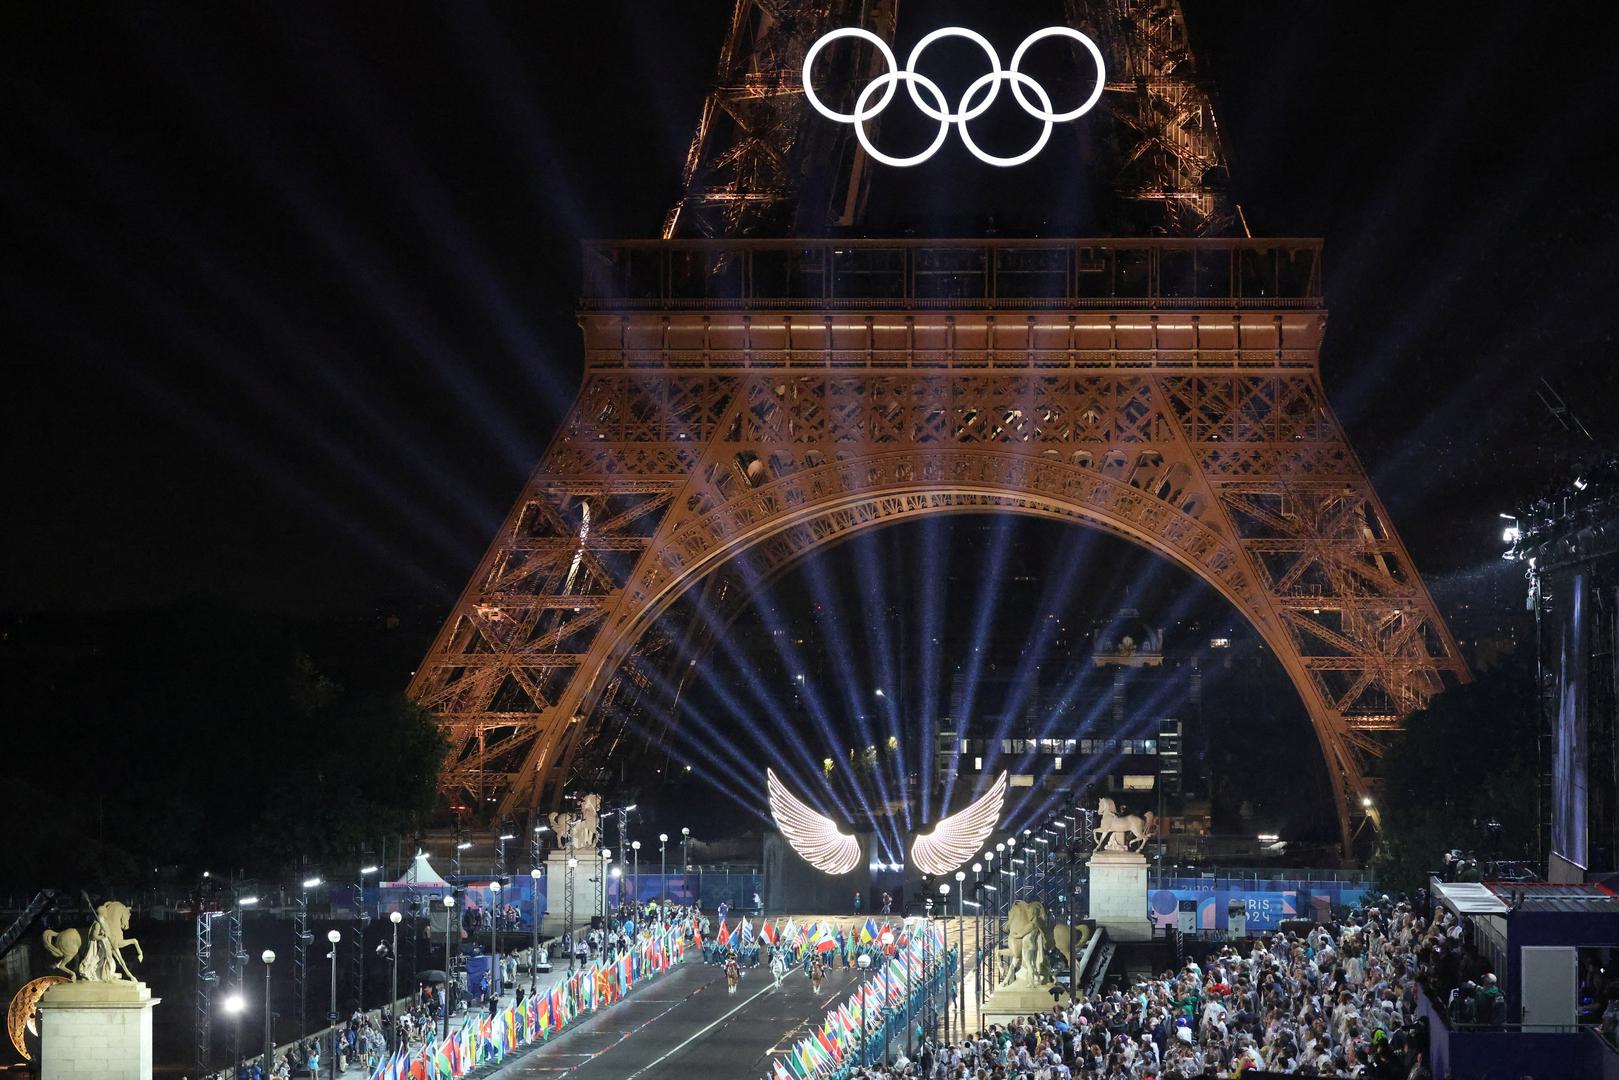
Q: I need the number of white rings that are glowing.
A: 5